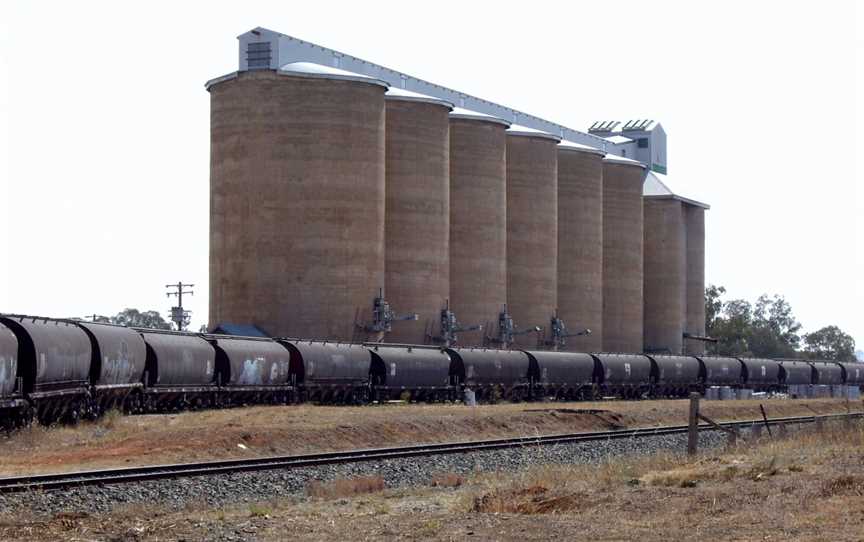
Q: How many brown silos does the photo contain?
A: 8